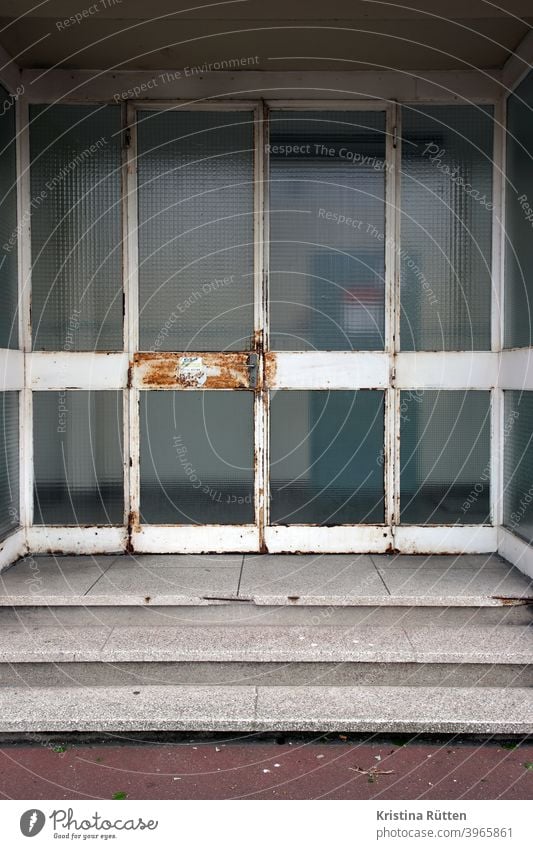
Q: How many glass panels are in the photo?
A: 12